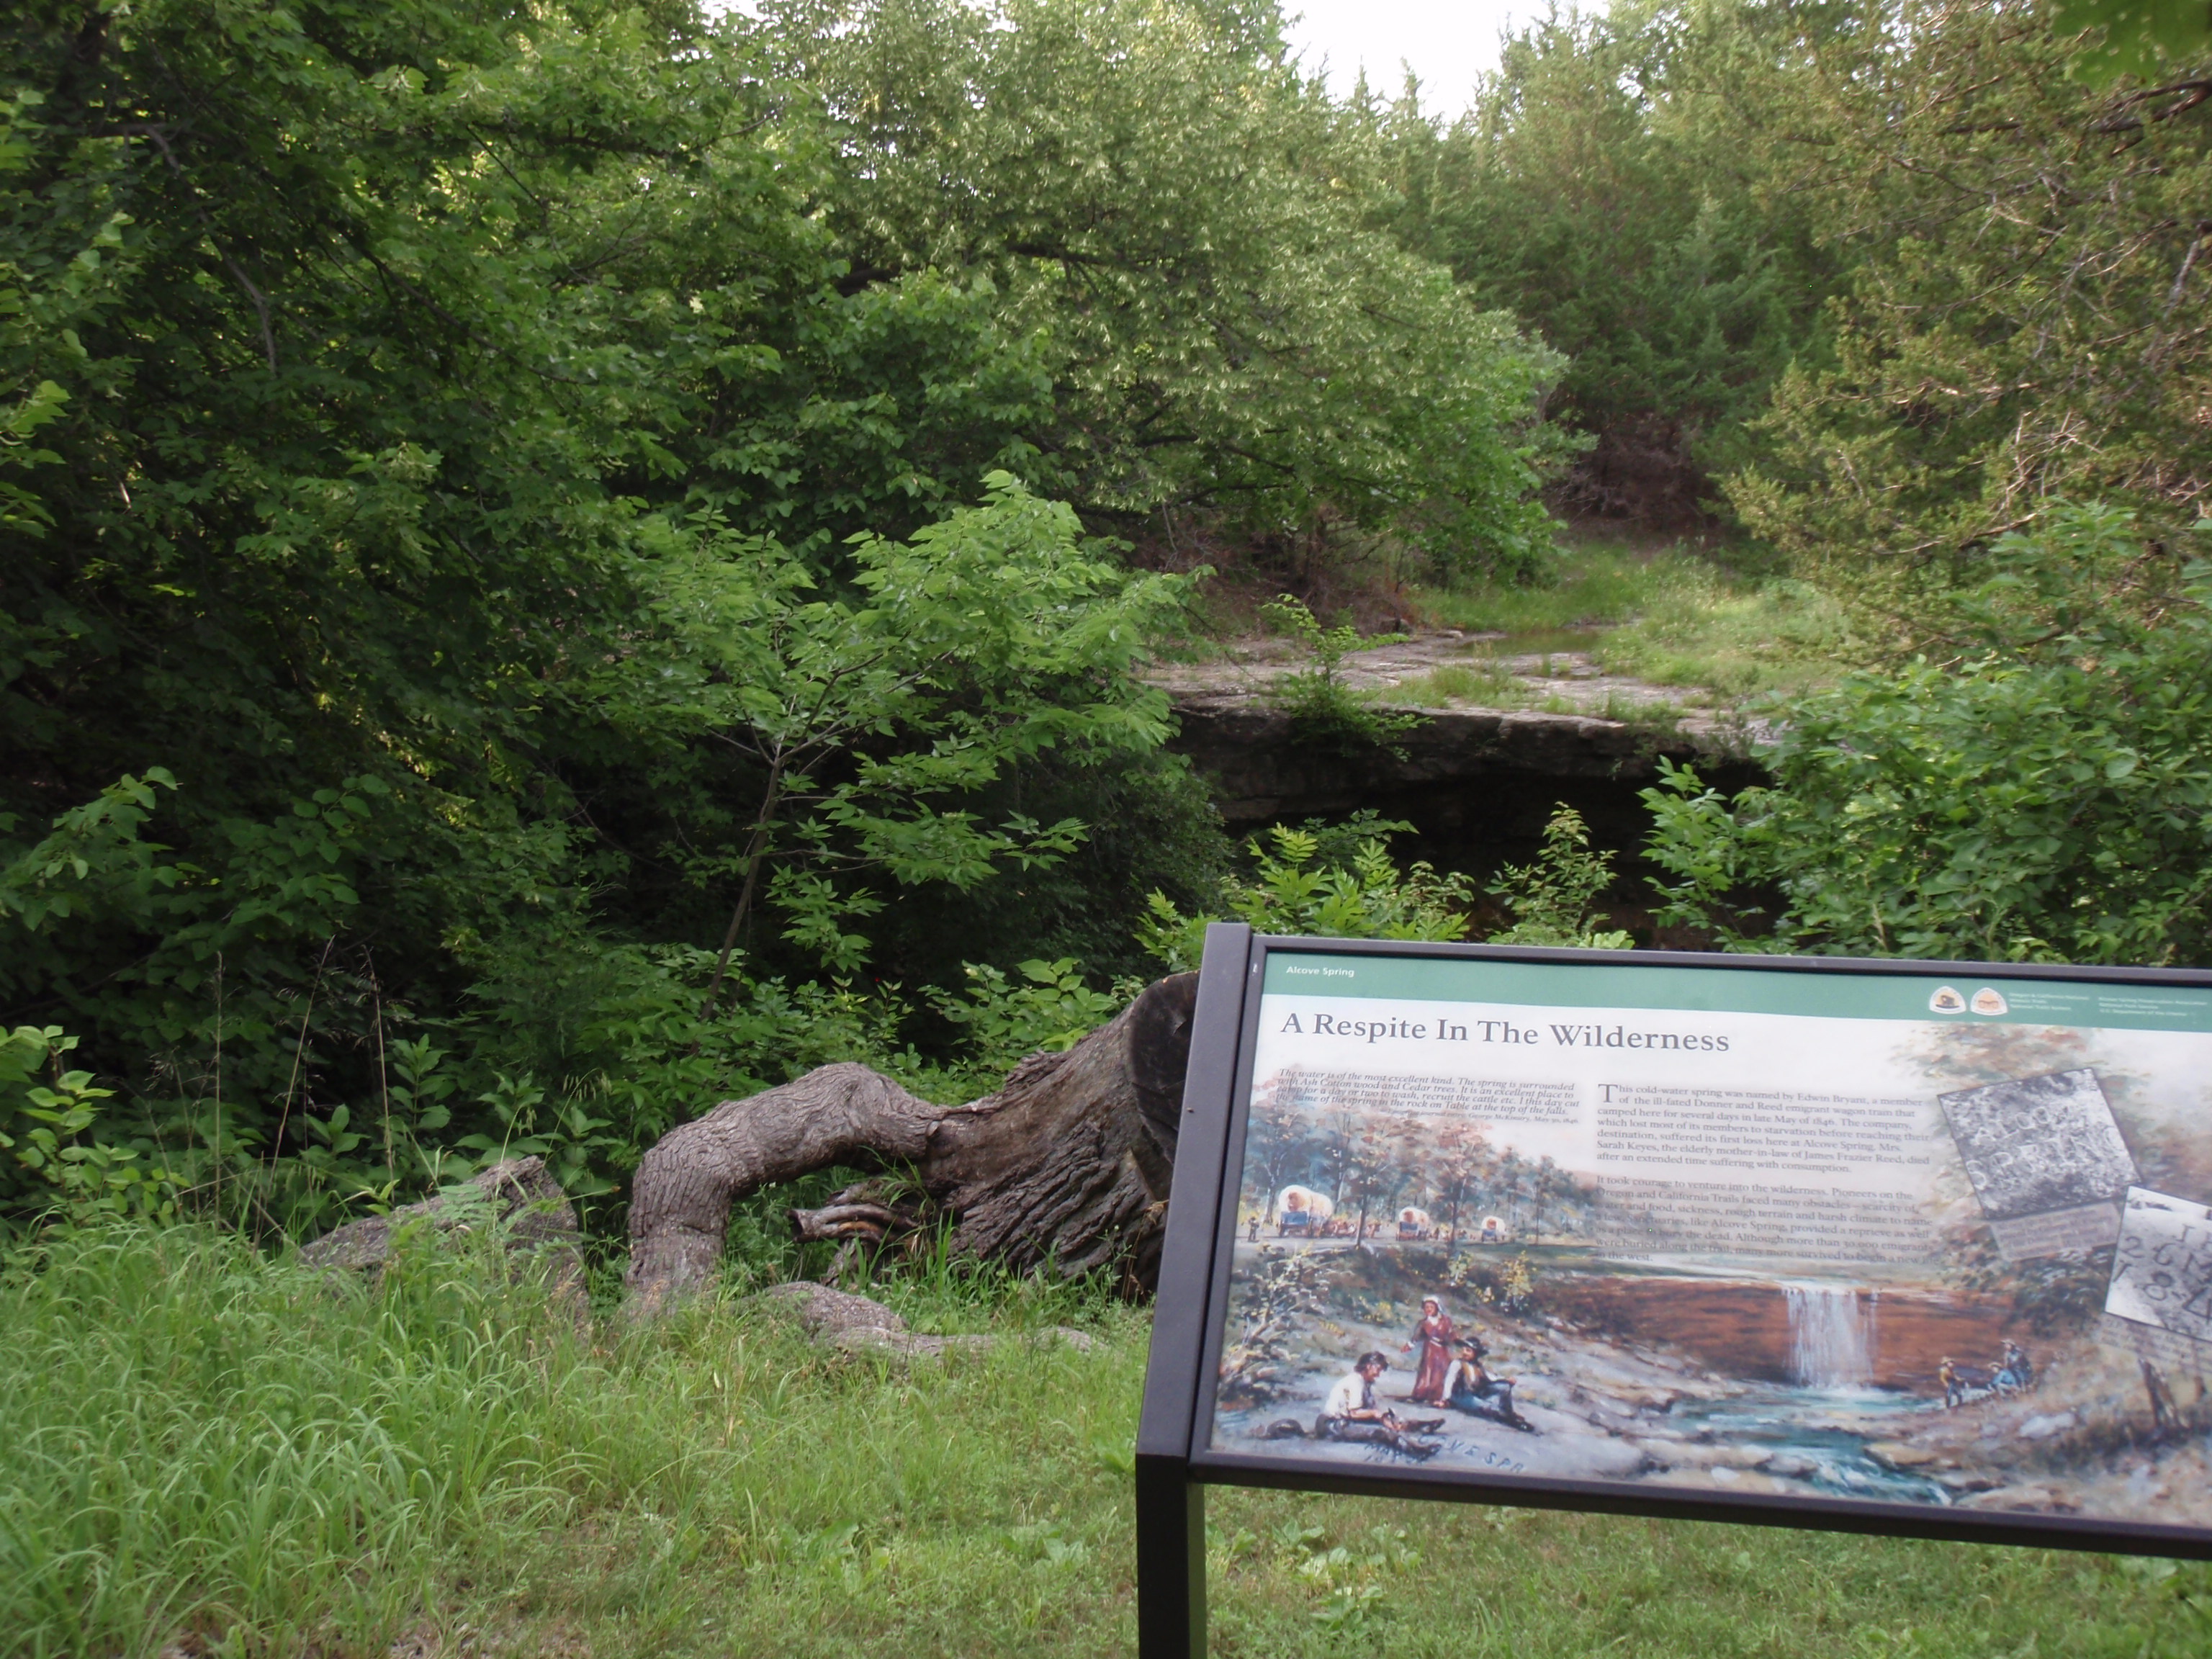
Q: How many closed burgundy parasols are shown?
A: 0